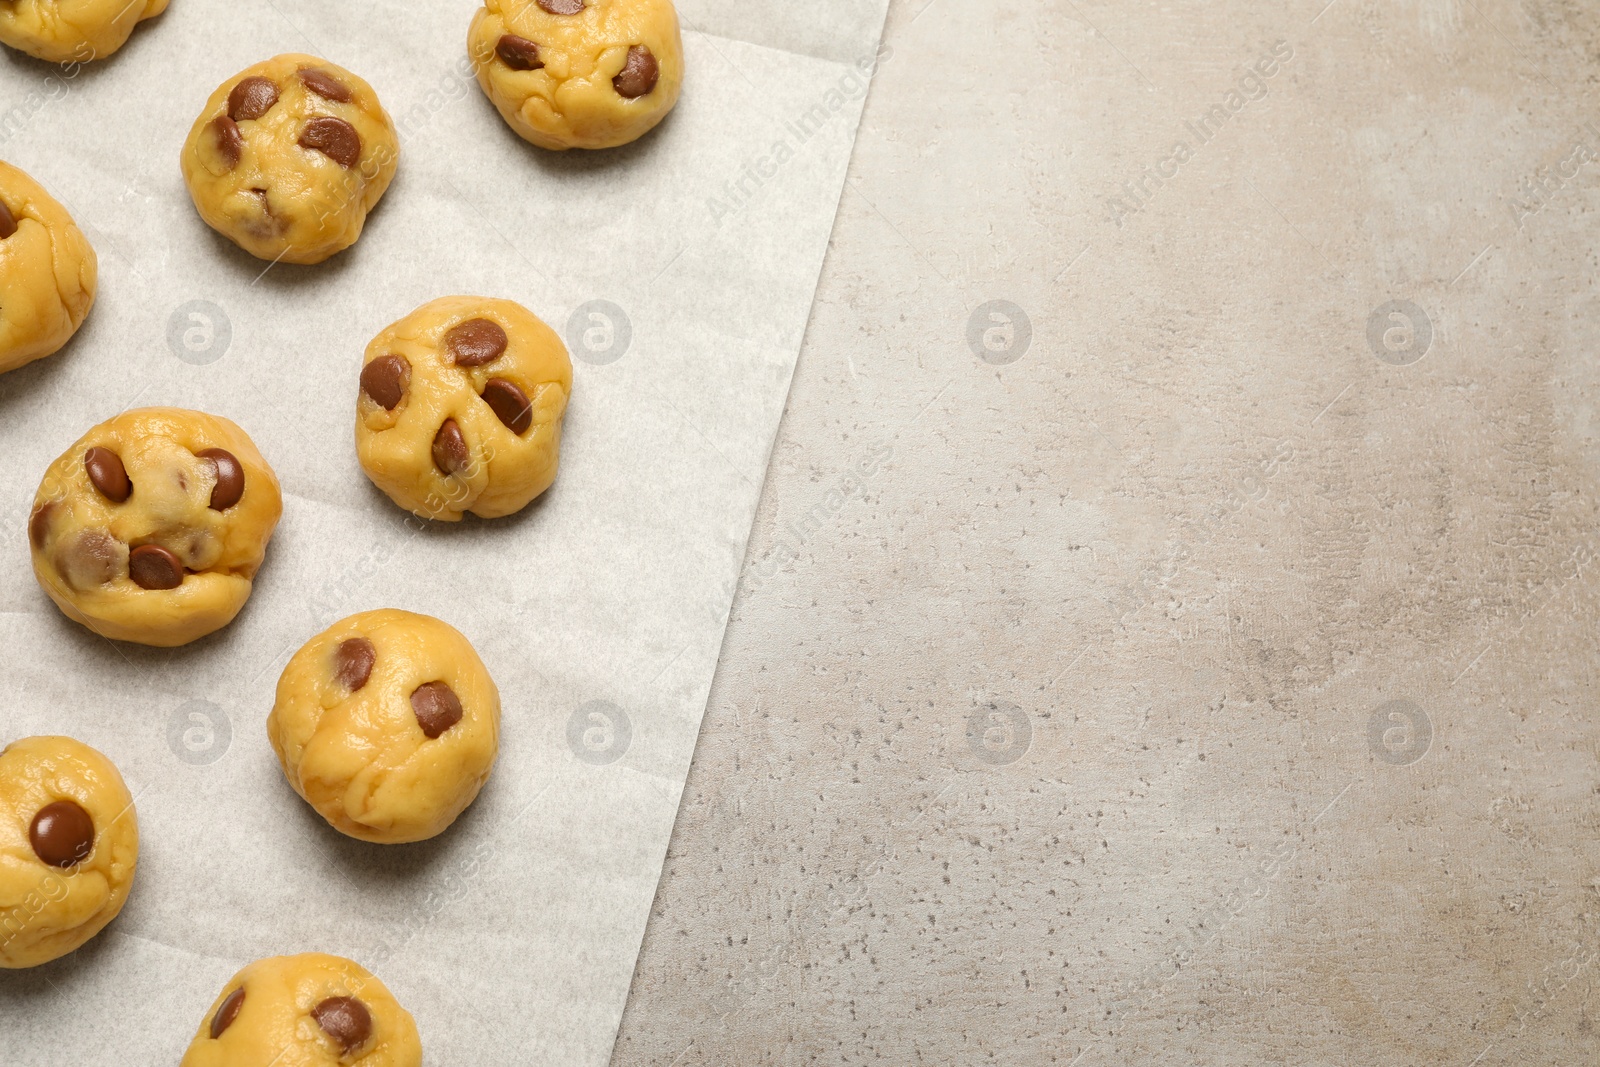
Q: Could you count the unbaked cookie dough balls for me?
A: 9